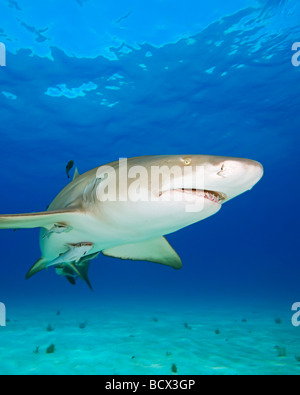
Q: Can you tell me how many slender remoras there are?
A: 2